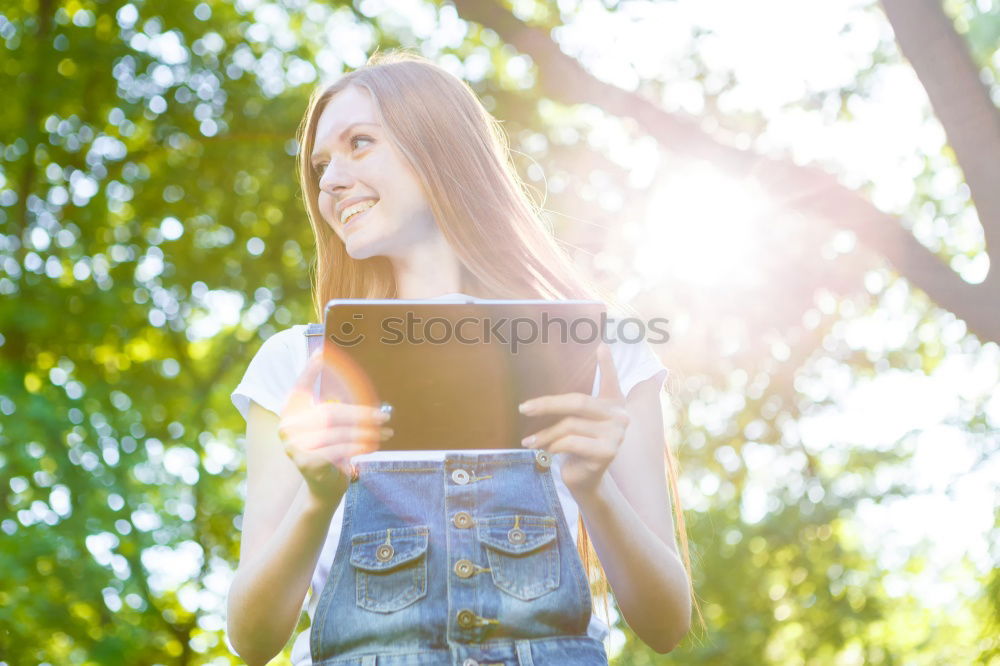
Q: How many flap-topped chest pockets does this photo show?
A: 2